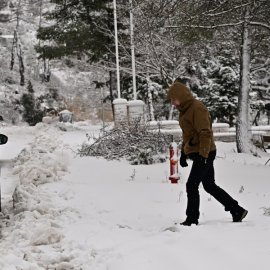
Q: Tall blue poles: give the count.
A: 0